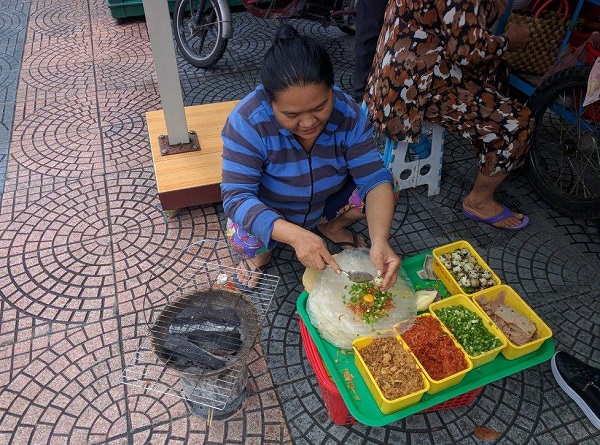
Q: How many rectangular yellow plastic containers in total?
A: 5